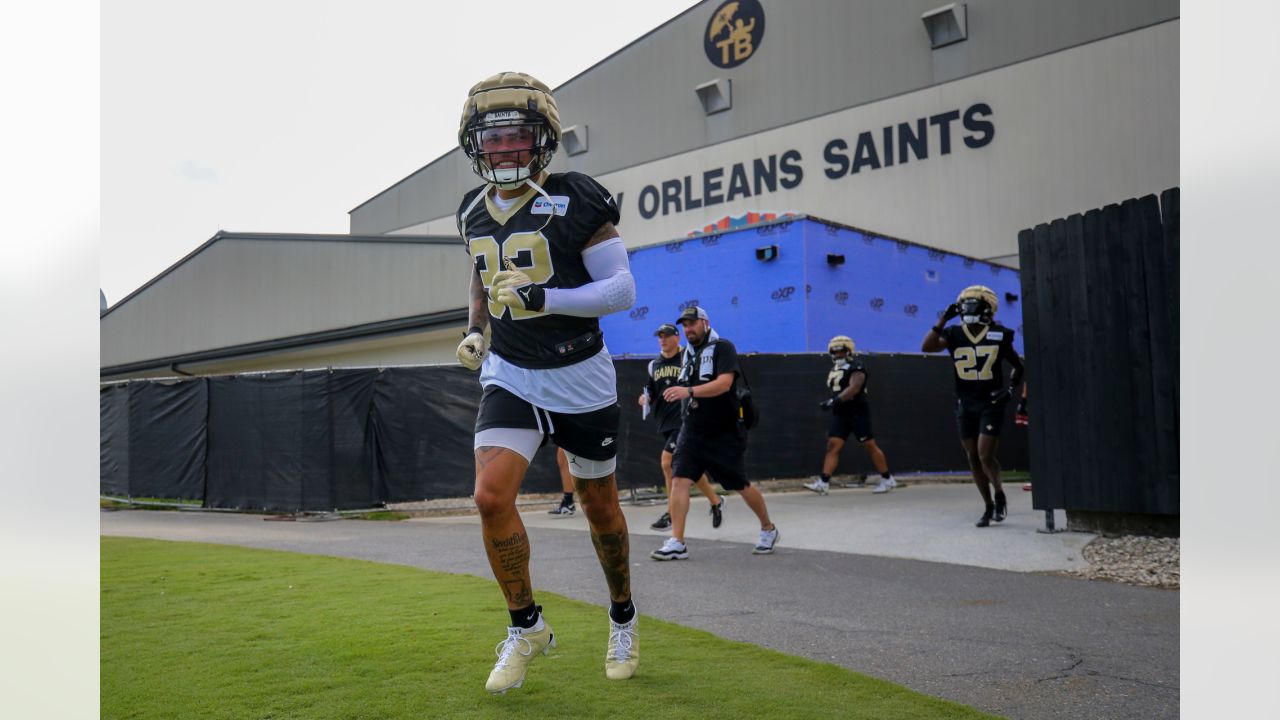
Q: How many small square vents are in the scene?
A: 3